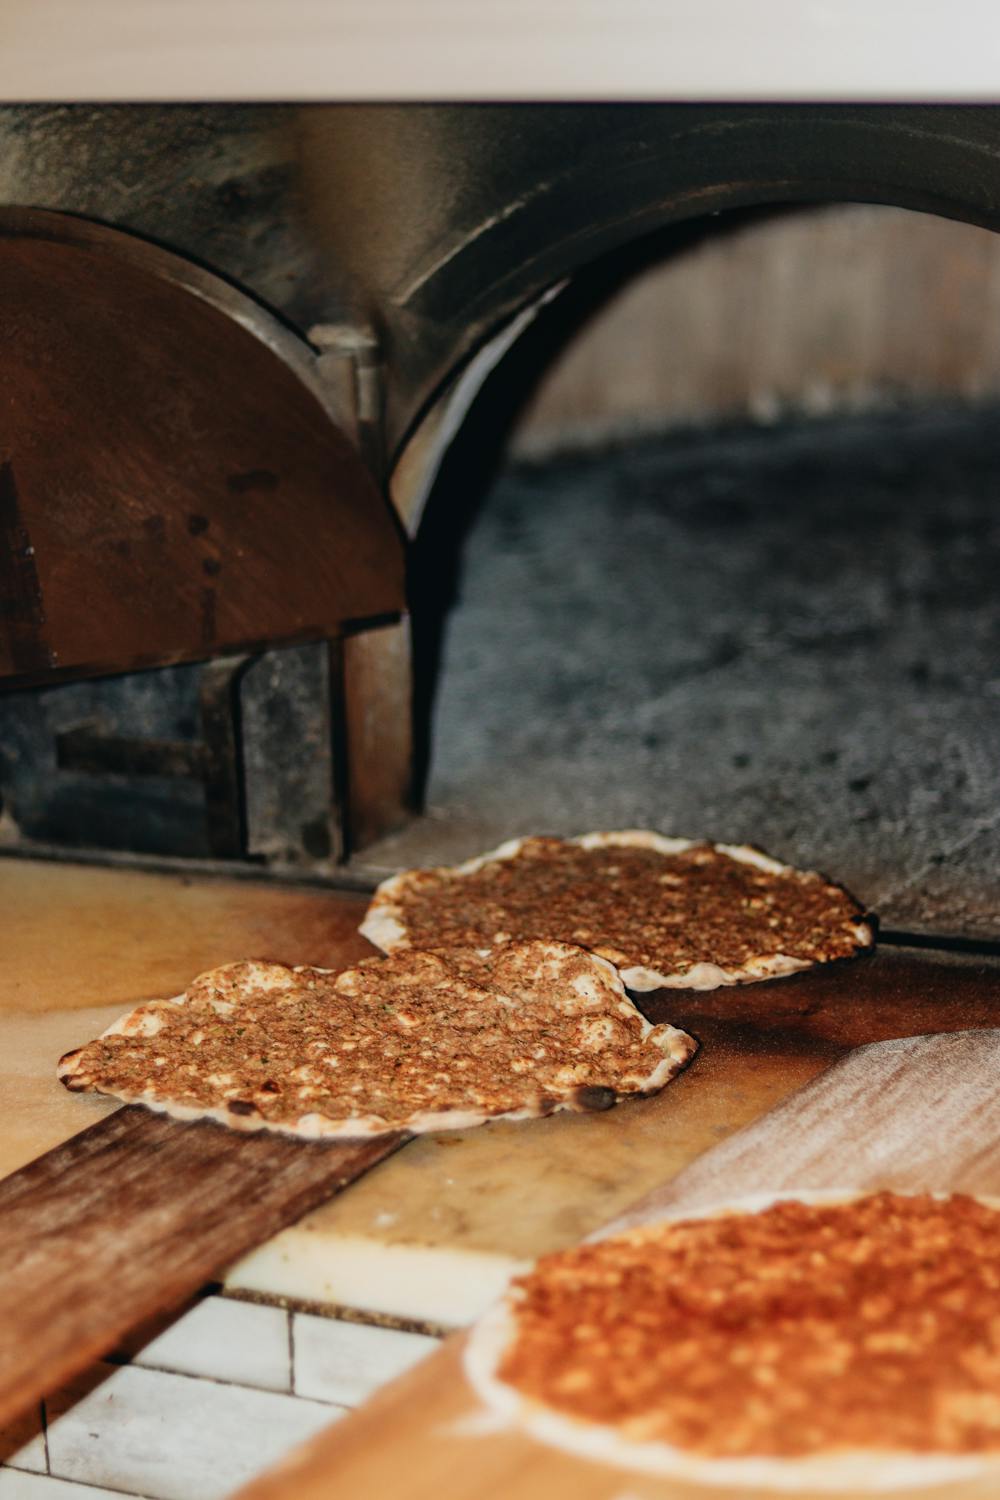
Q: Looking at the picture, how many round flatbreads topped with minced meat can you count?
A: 3